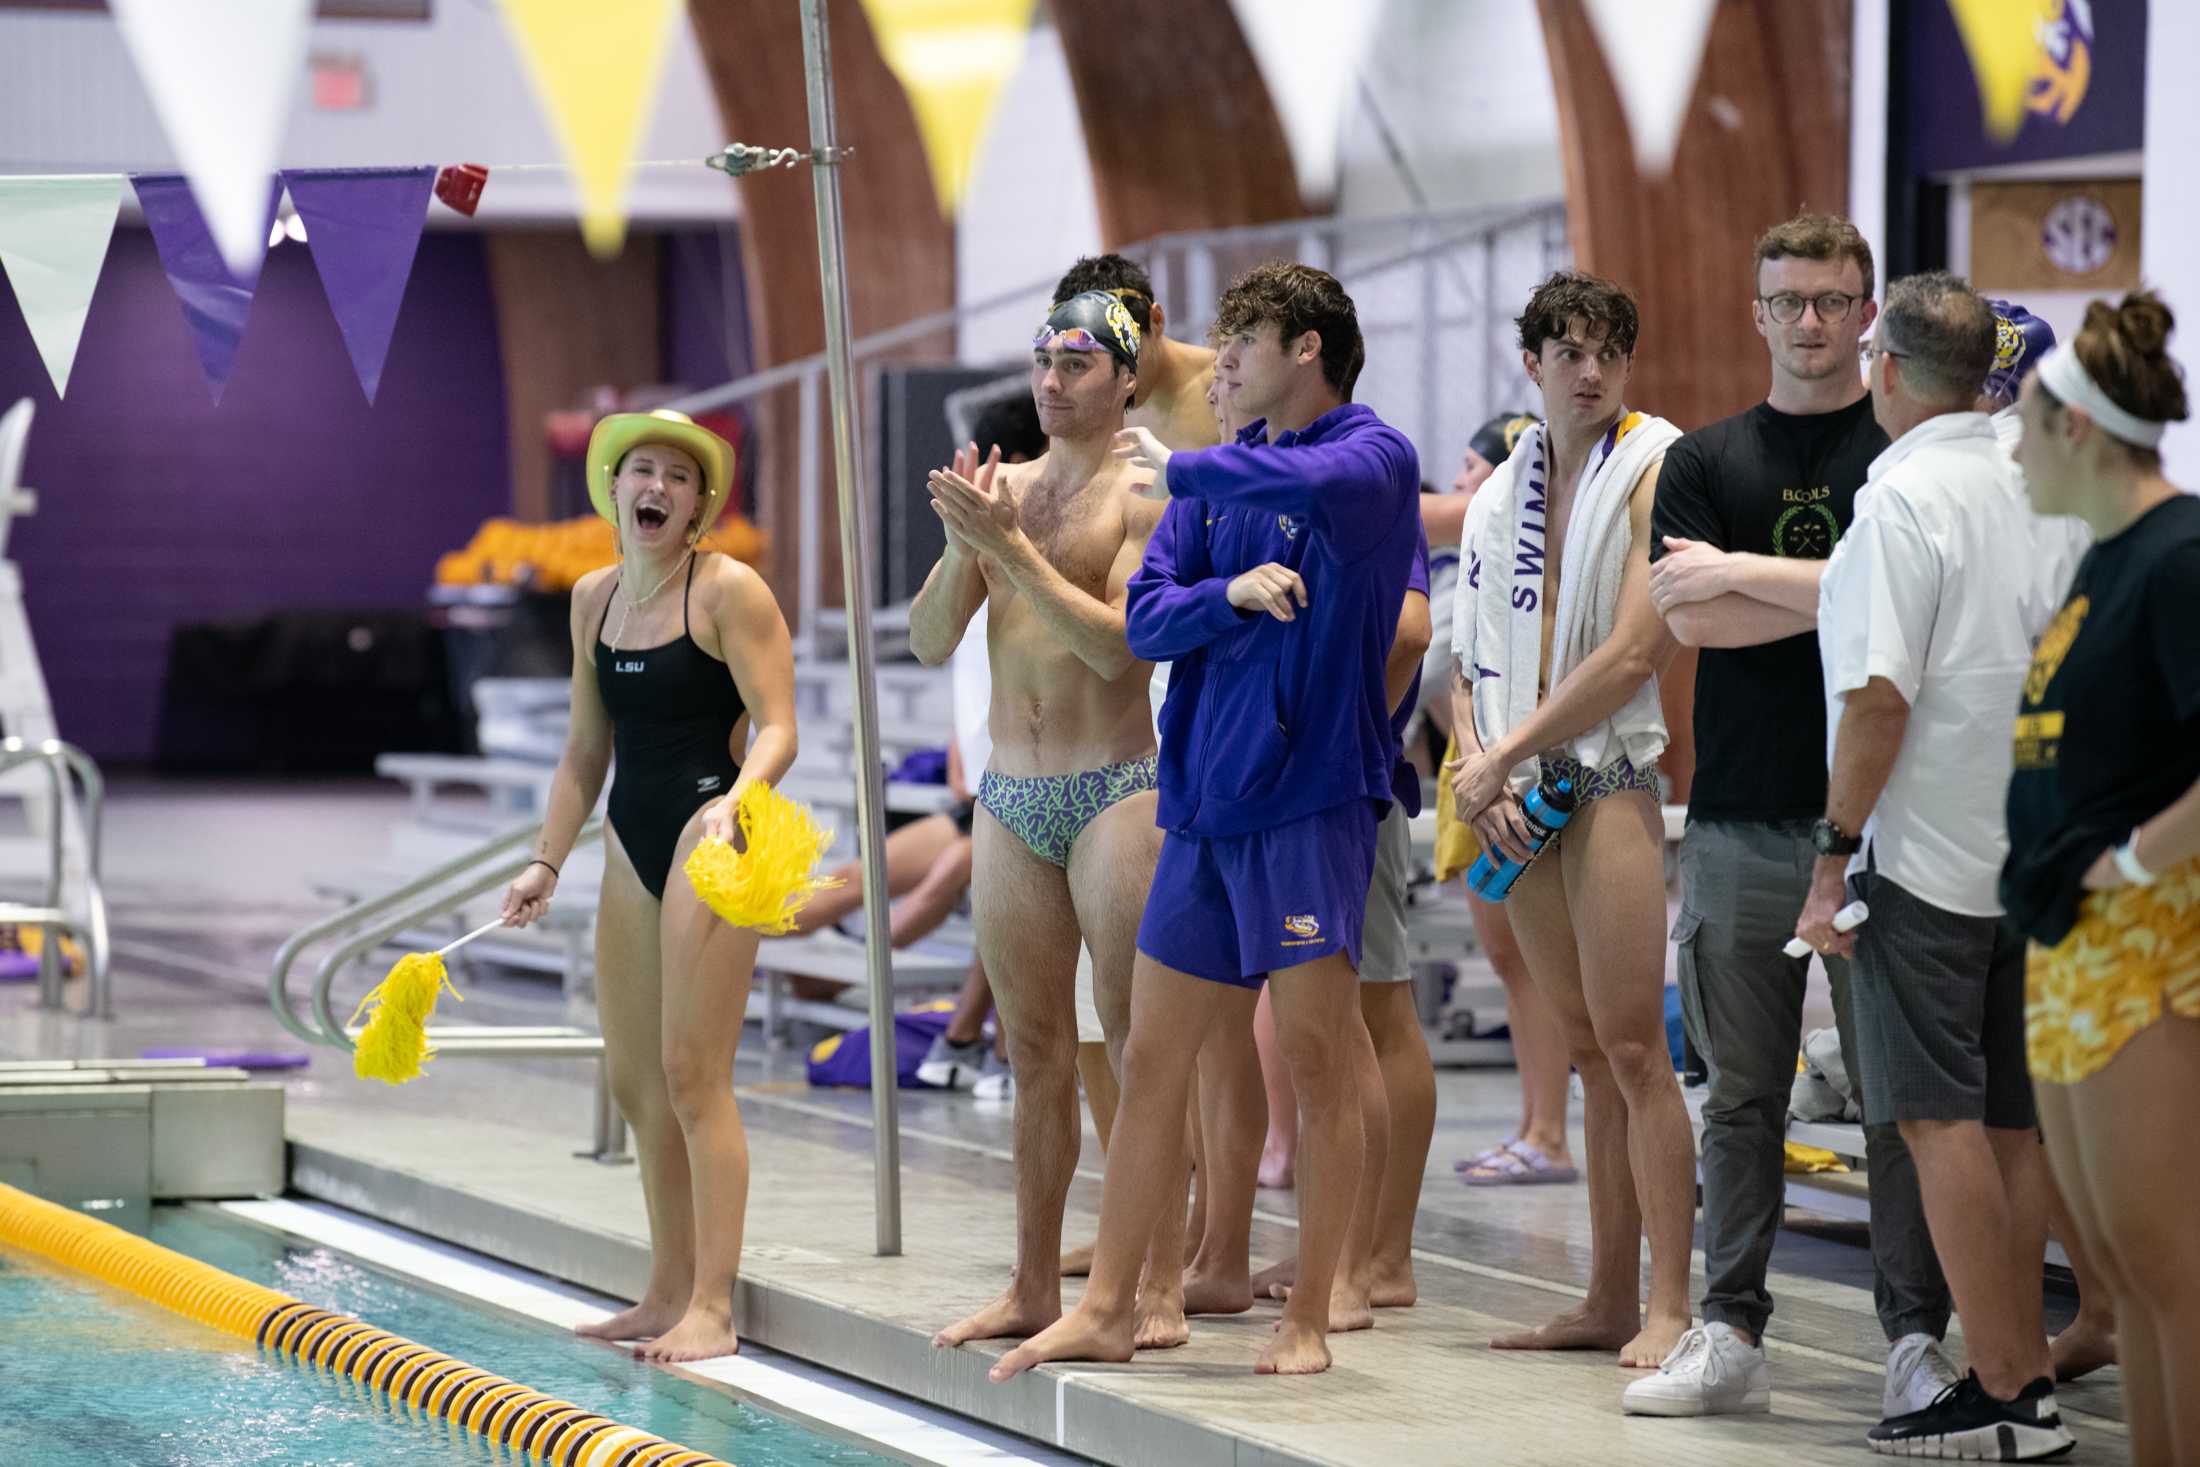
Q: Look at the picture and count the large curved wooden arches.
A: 3